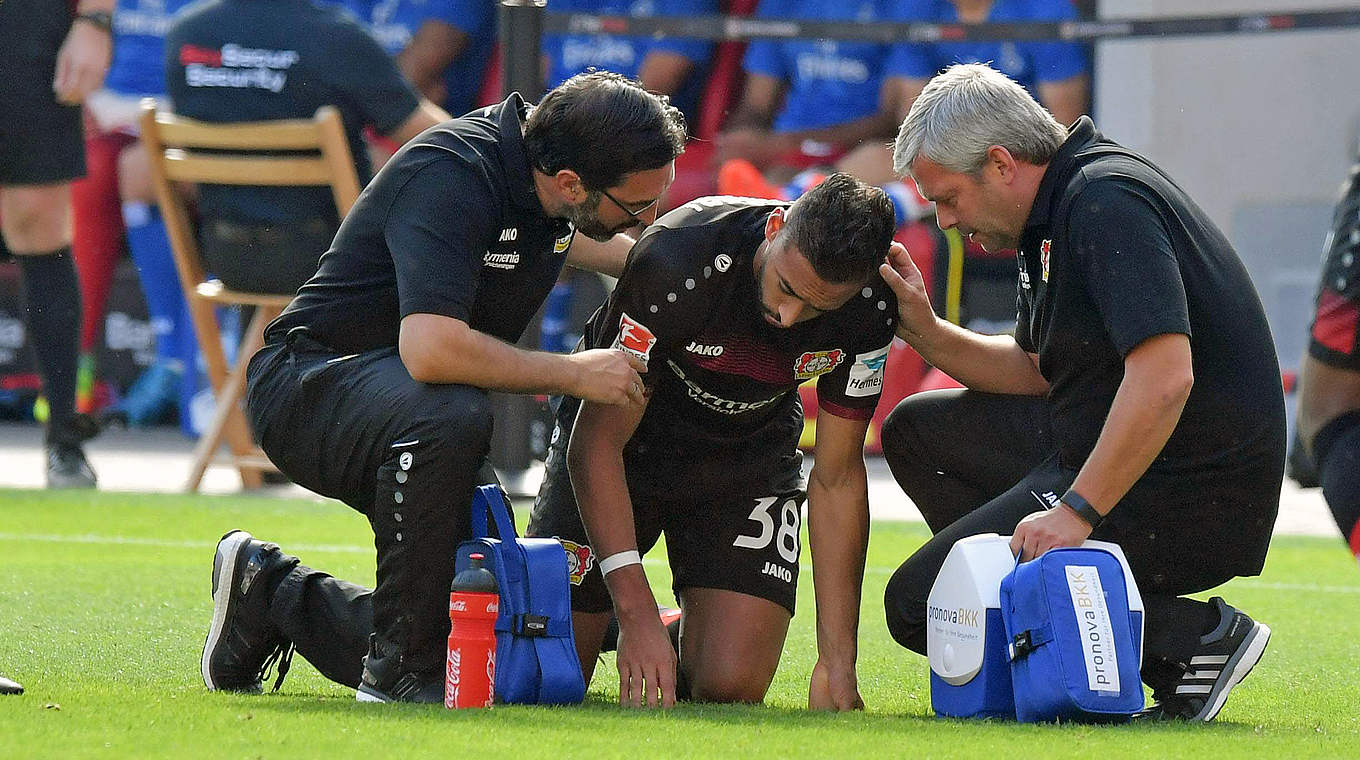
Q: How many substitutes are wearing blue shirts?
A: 5